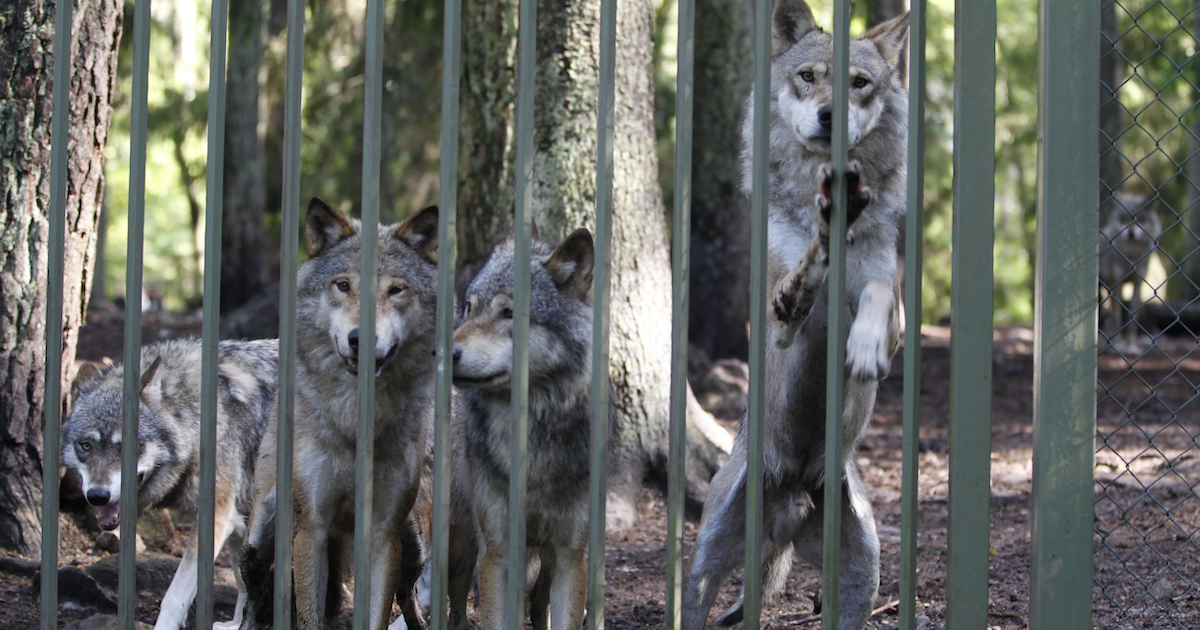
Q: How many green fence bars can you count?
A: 14